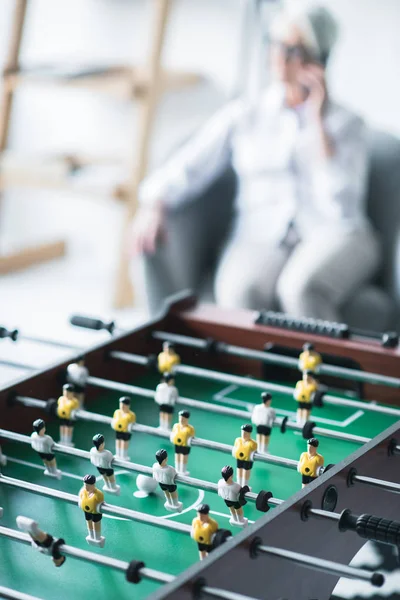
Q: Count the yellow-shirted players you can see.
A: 10